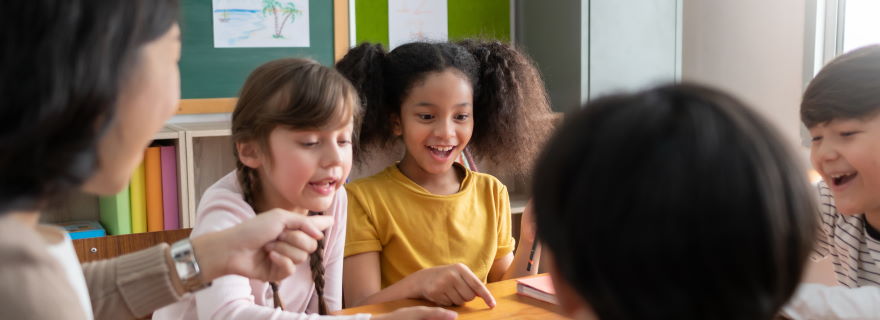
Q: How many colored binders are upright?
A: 4